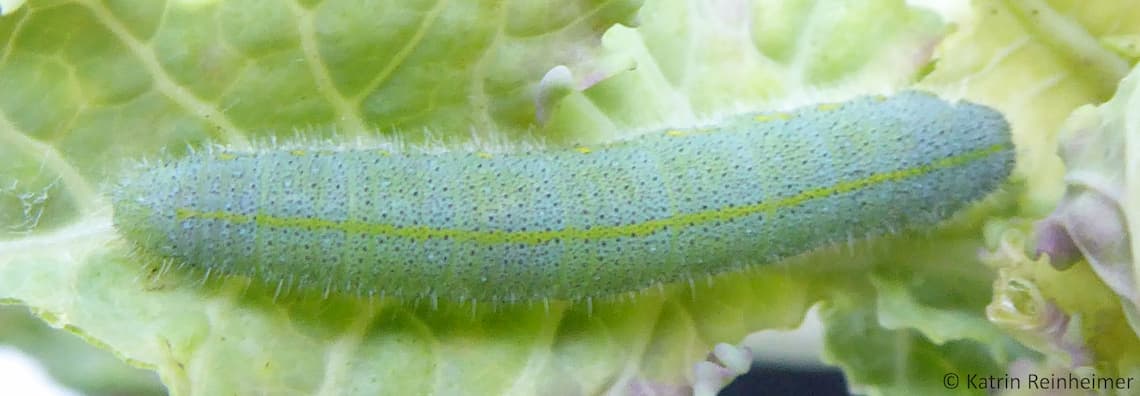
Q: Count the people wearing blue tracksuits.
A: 0